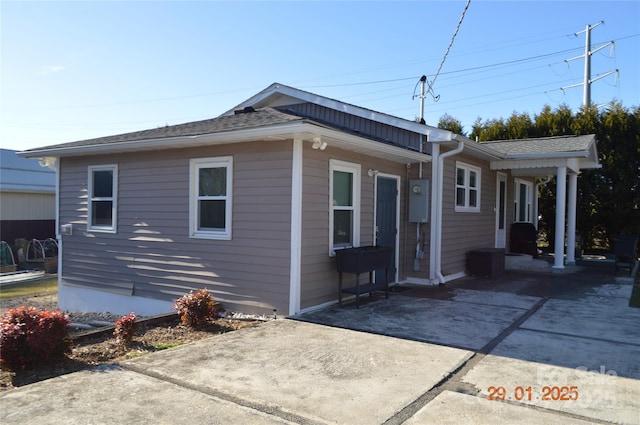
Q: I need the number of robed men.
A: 0